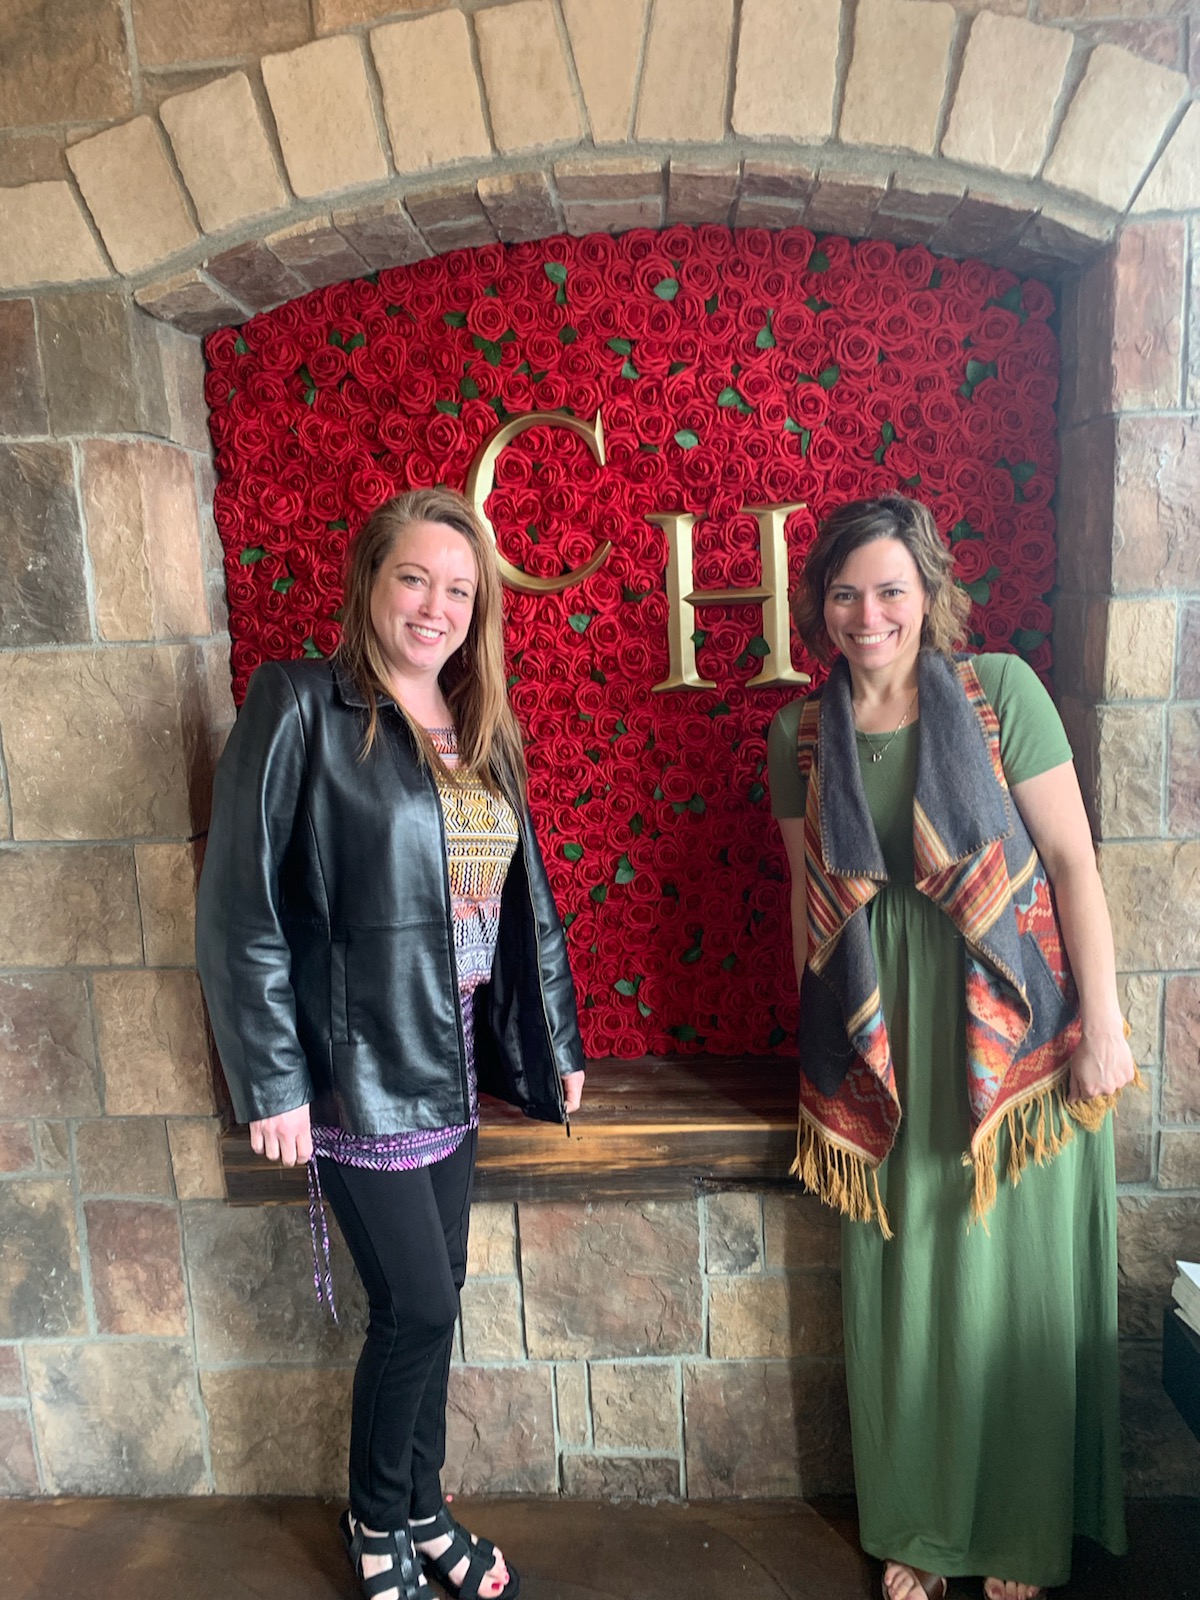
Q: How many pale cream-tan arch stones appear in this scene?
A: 13